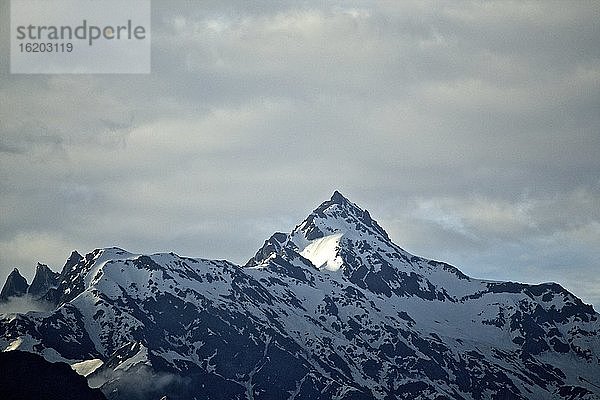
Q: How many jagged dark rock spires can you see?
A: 3